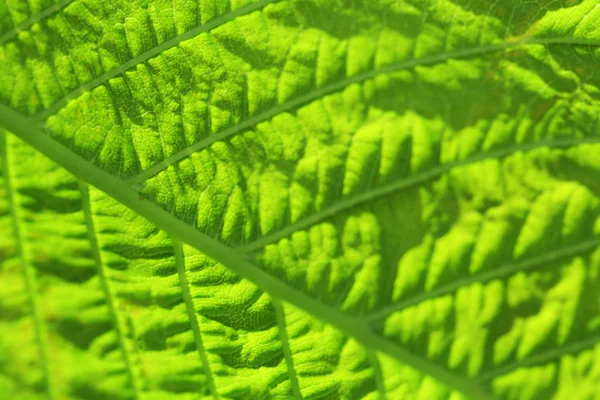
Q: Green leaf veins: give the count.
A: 12